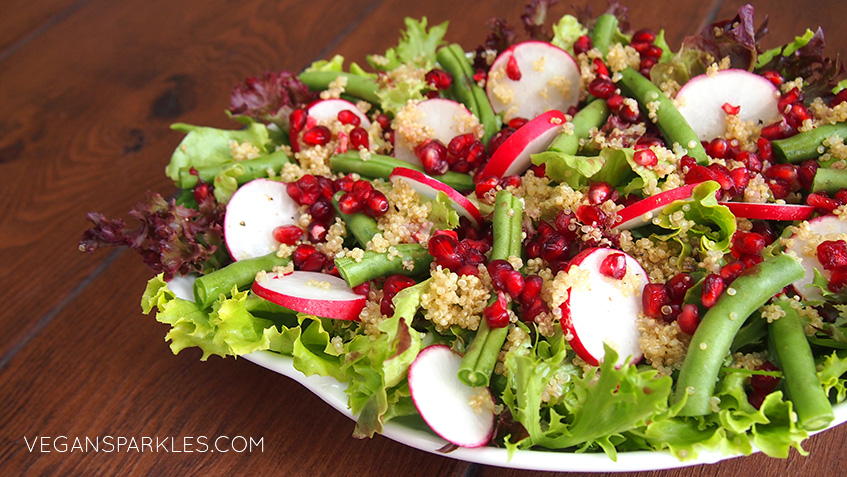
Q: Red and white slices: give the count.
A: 13